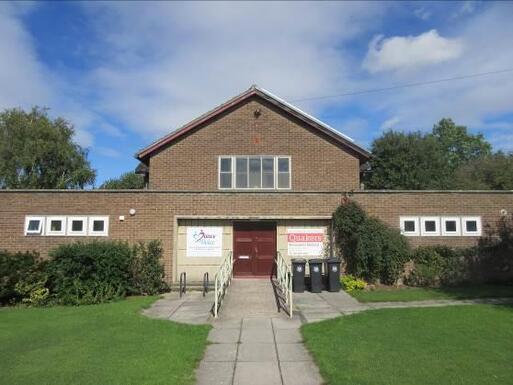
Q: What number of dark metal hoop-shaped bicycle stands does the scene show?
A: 2